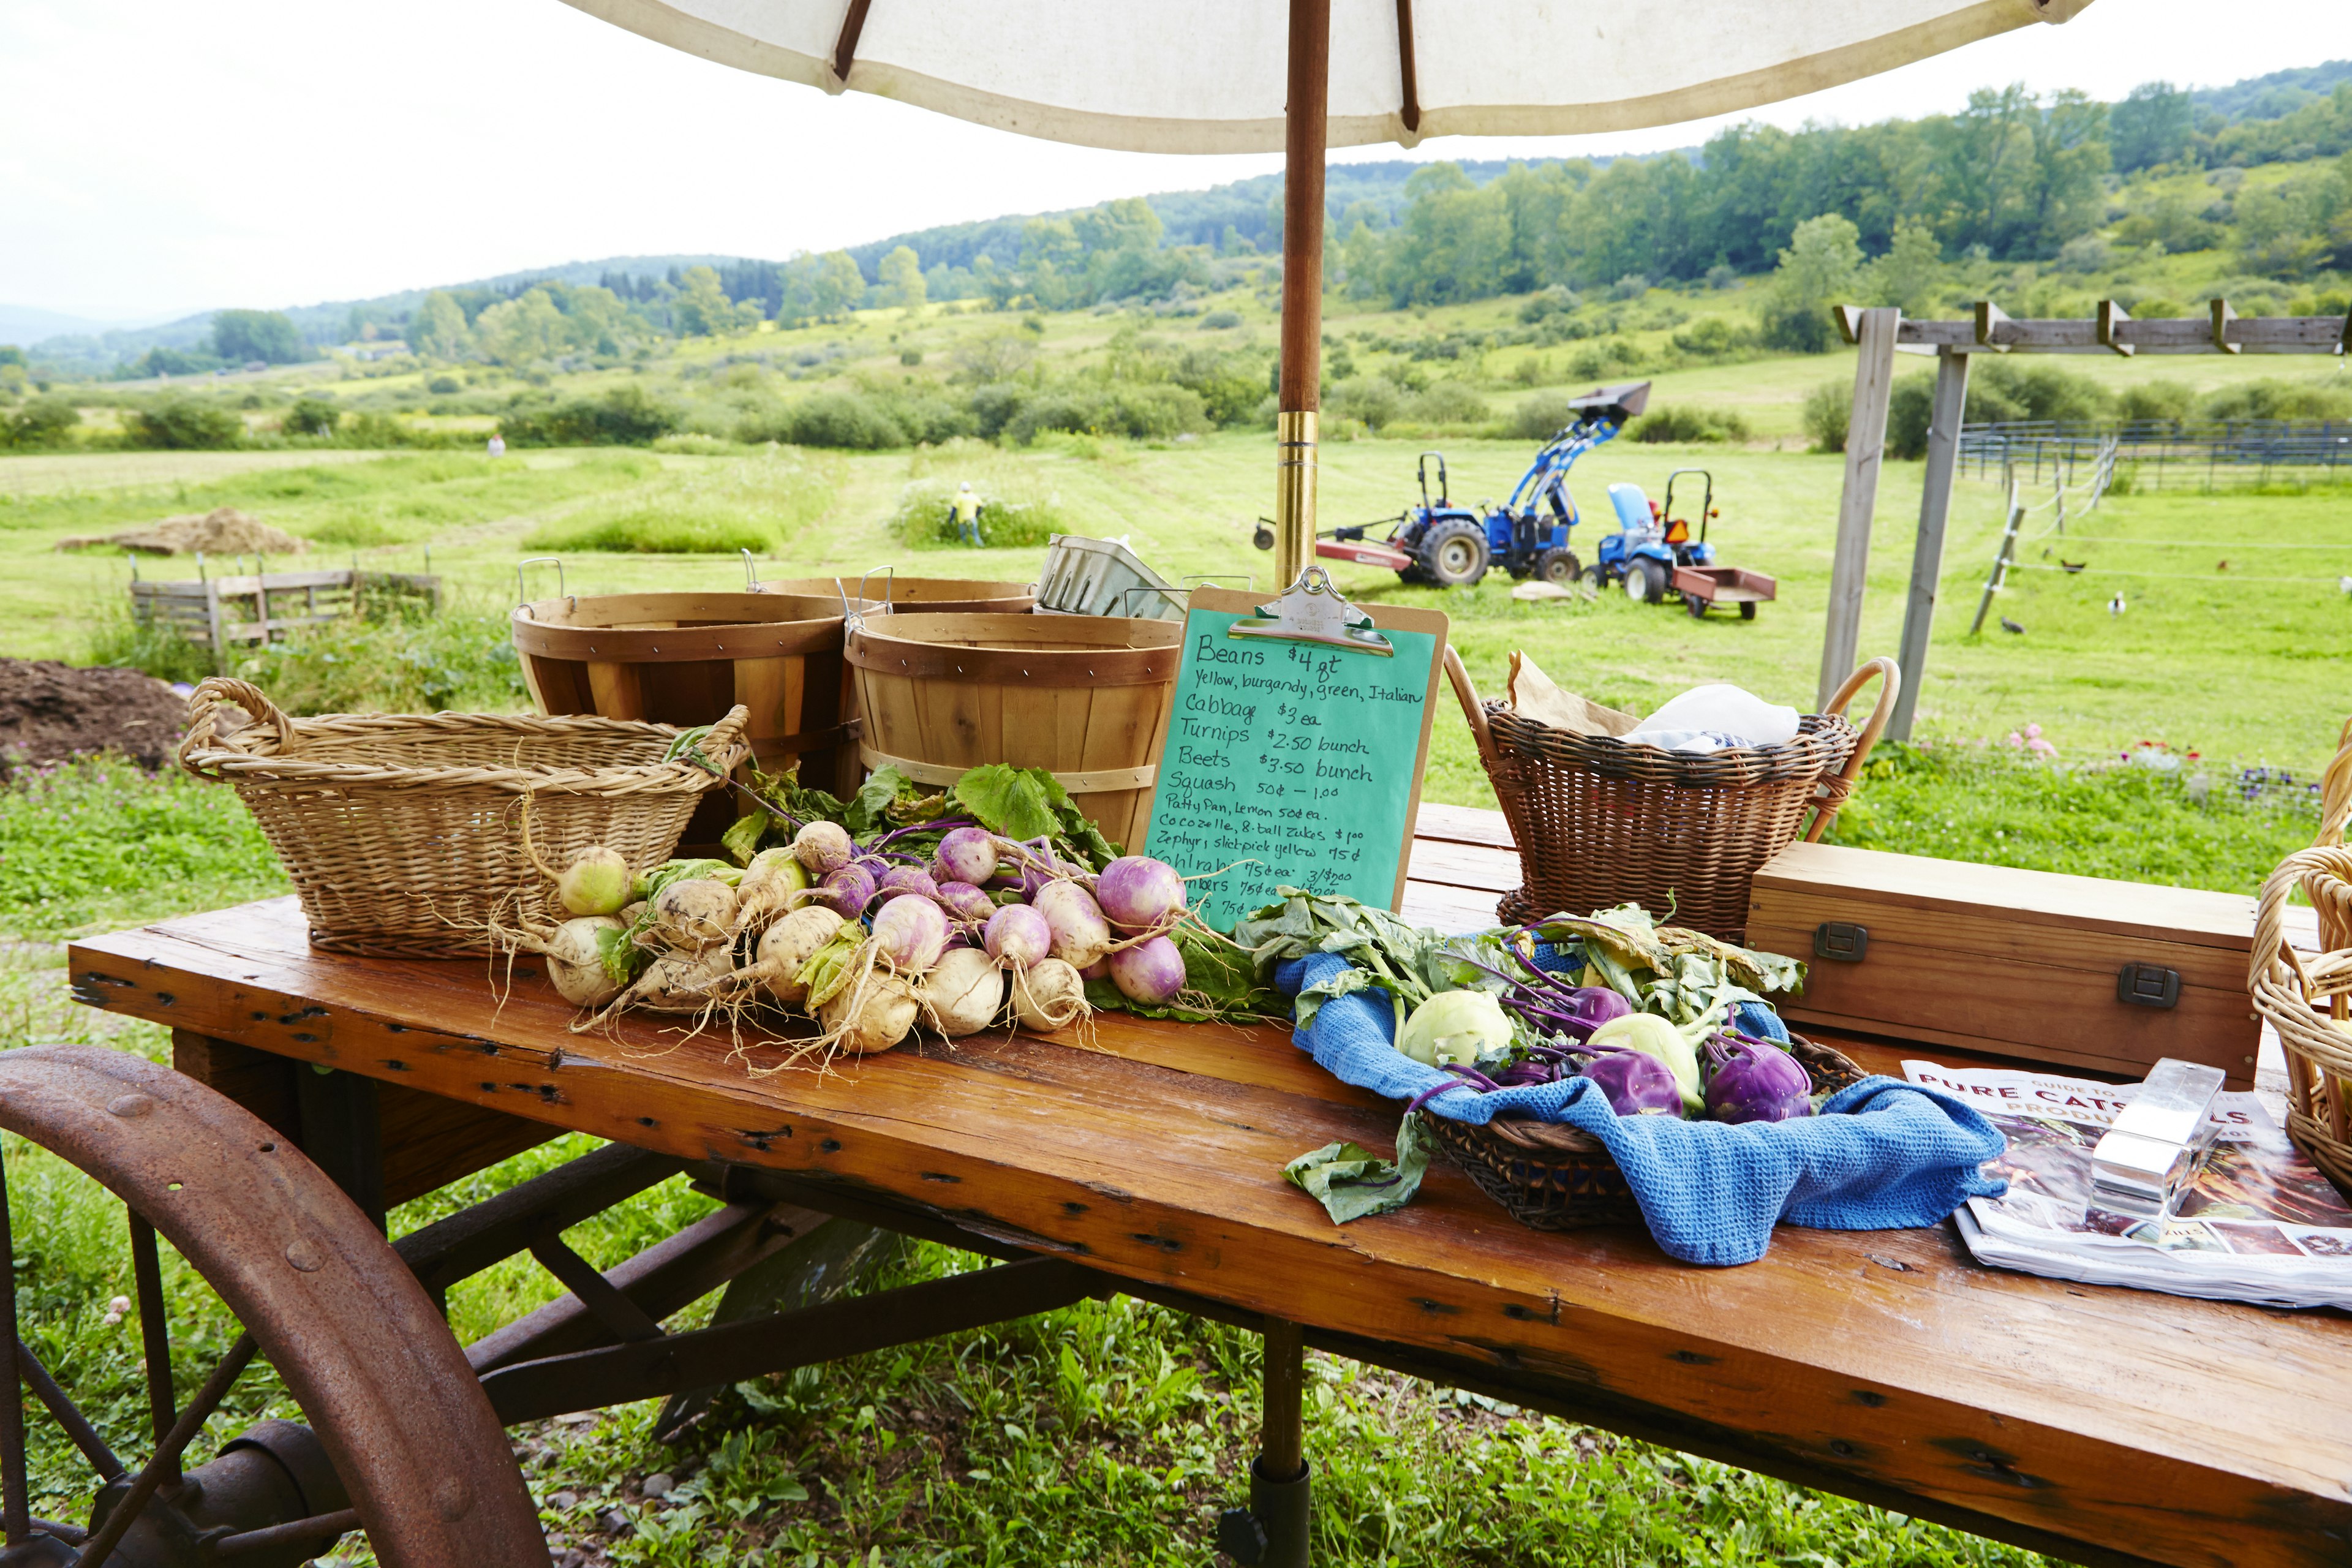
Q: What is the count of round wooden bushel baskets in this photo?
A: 3